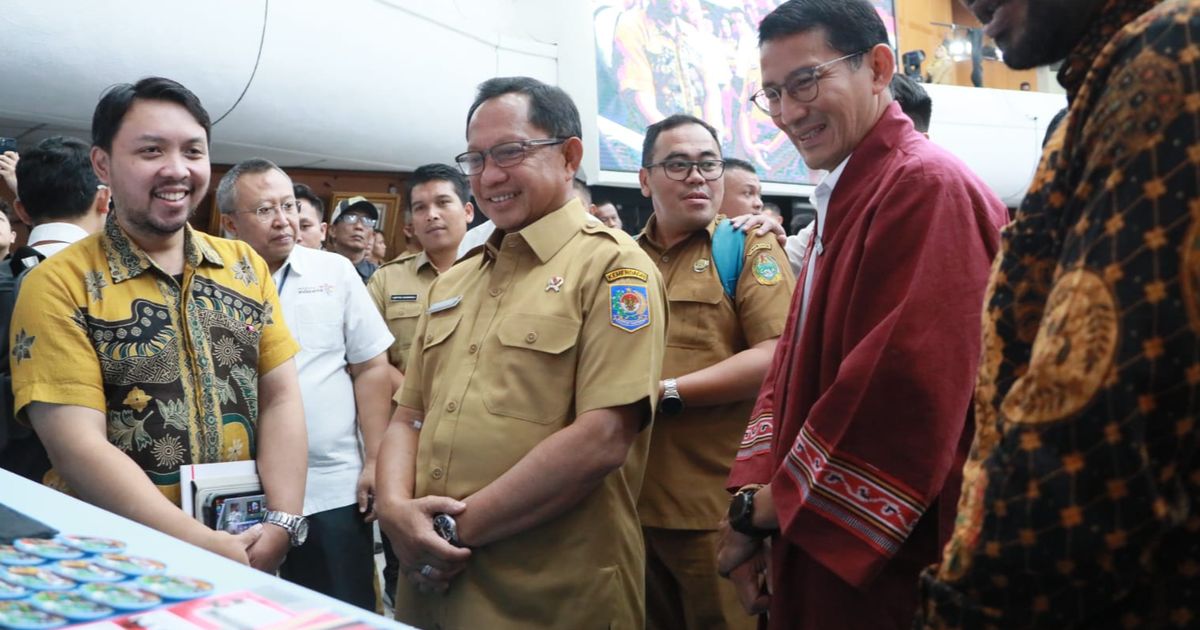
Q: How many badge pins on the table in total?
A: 11